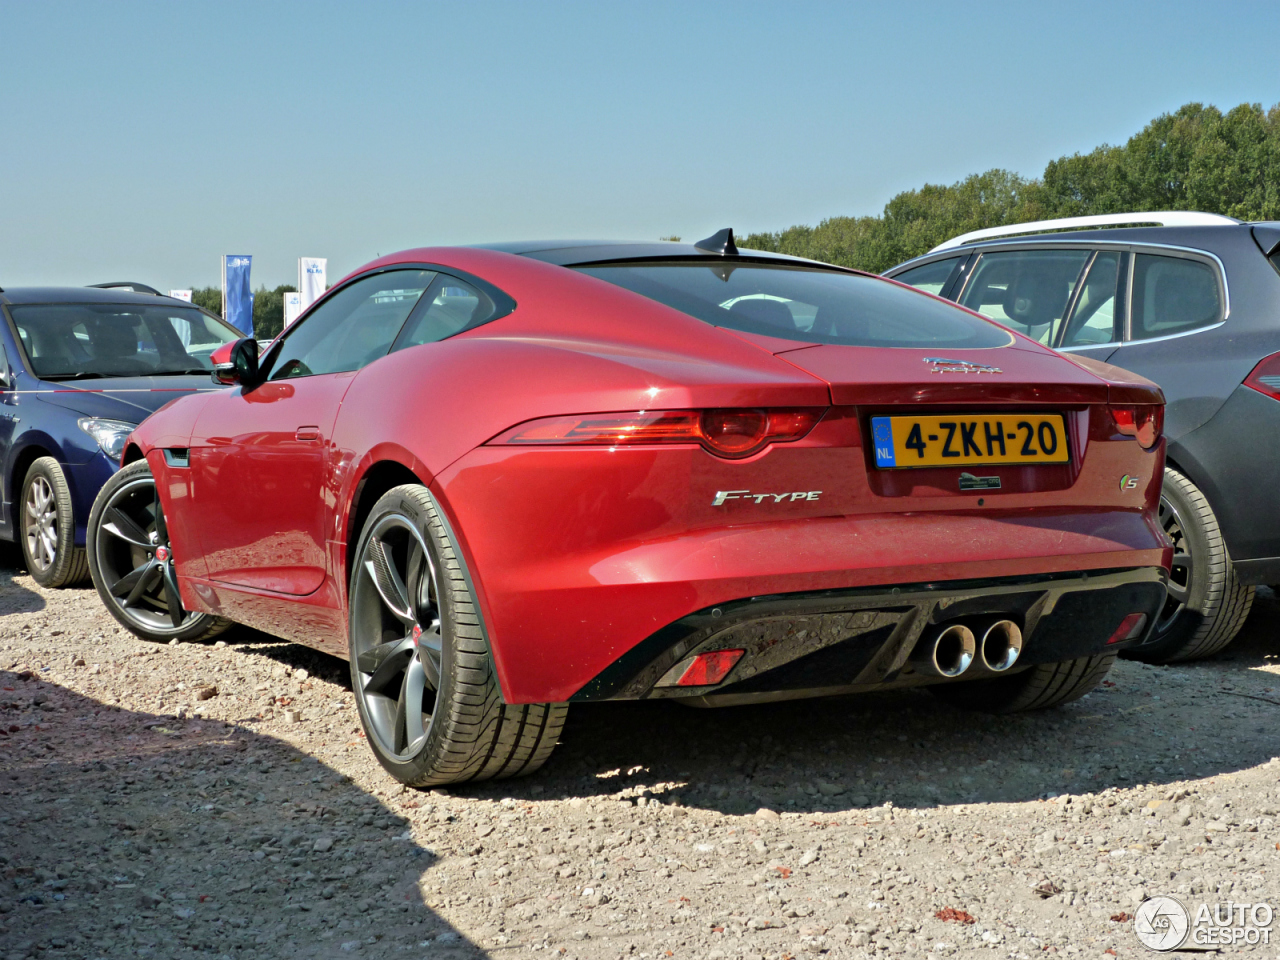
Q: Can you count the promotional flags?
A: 4